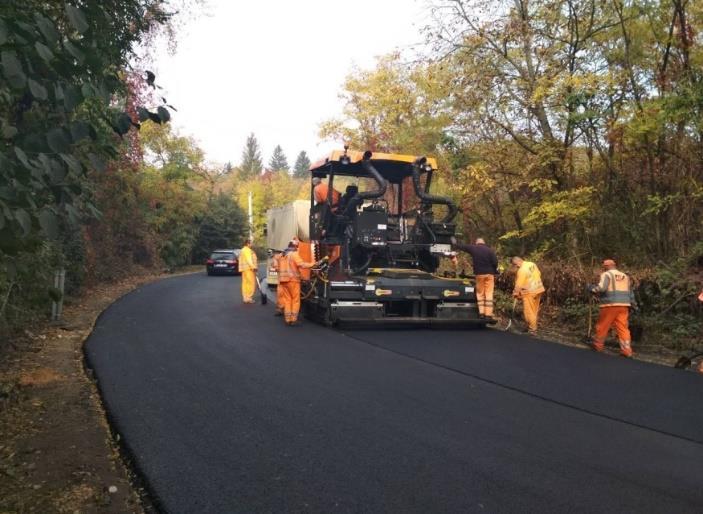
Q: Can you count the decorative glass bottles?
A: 0